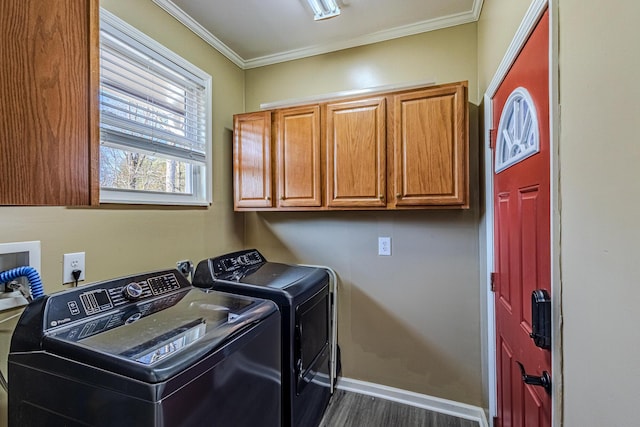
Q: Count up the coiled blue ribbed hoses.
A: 1